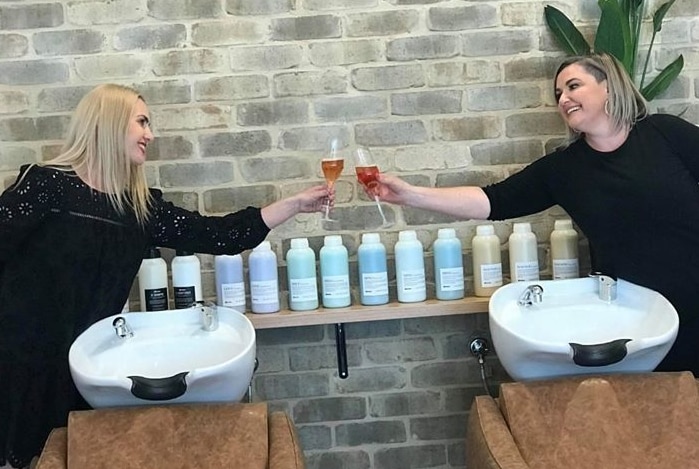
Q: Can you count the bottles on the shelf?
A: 12